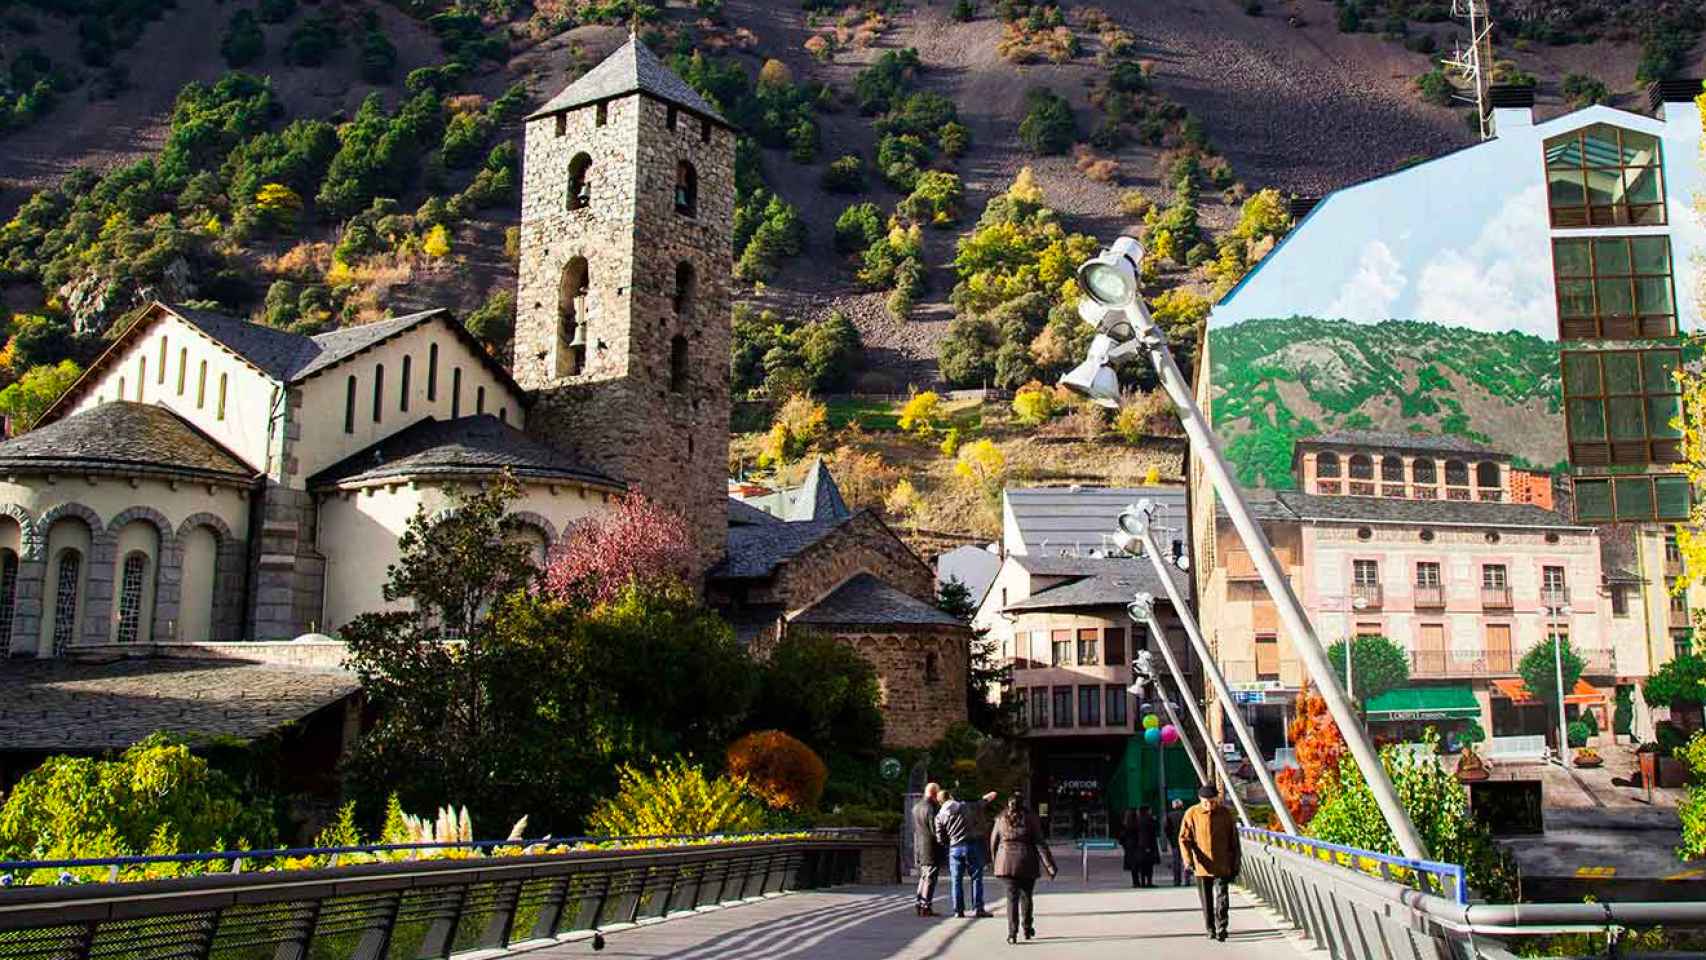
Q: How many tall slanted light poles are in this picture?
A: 4